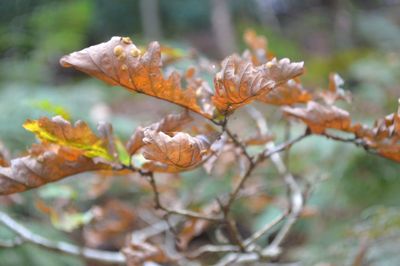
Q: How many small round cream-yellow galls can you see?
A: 5